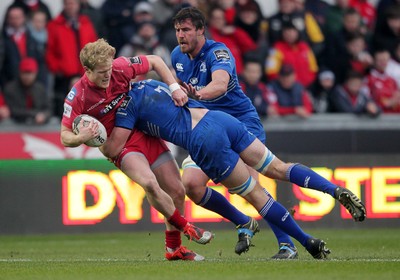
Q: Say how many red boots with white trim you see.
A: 2